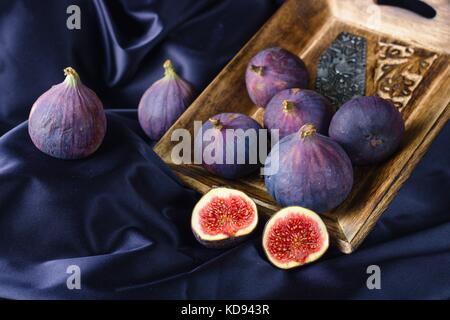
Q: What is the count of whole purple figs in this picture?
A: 7